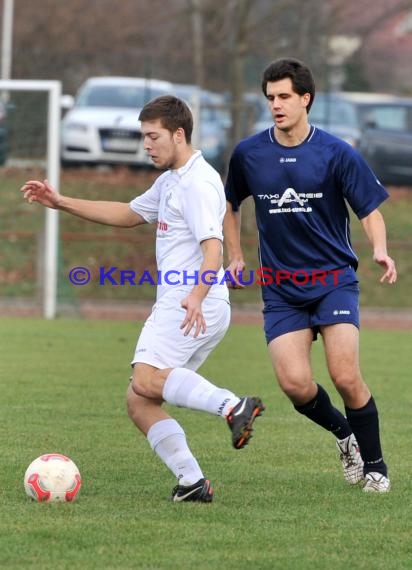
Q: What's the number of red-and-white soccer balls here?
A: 1